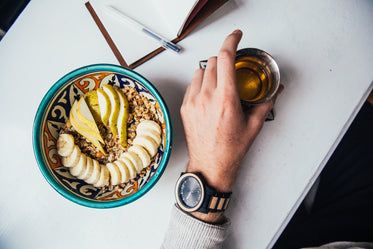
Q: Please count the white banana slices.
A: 14